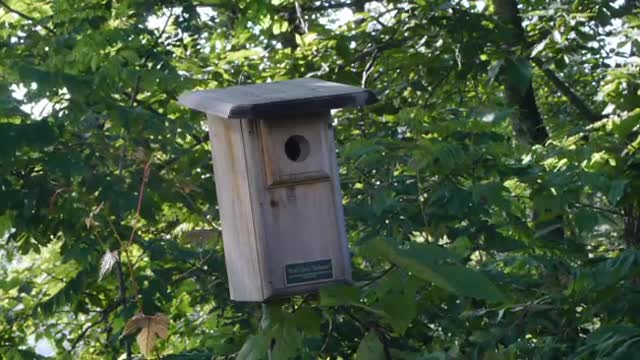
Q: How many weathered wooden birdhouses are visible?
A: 1